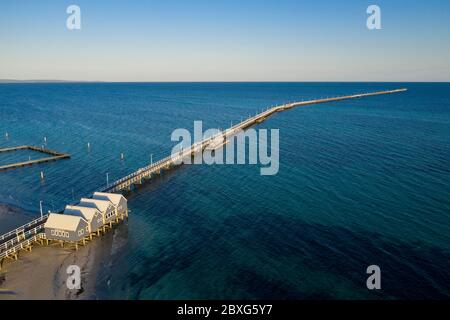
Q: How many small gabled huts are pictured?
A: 4